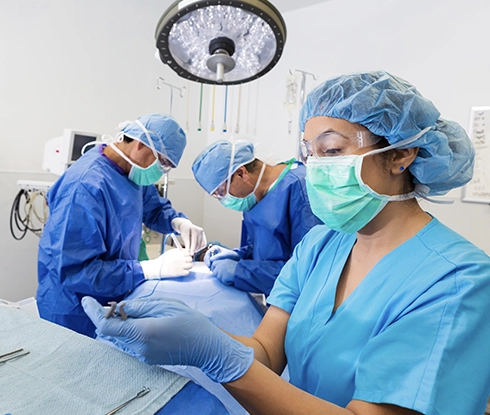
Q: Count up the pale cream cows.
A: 0